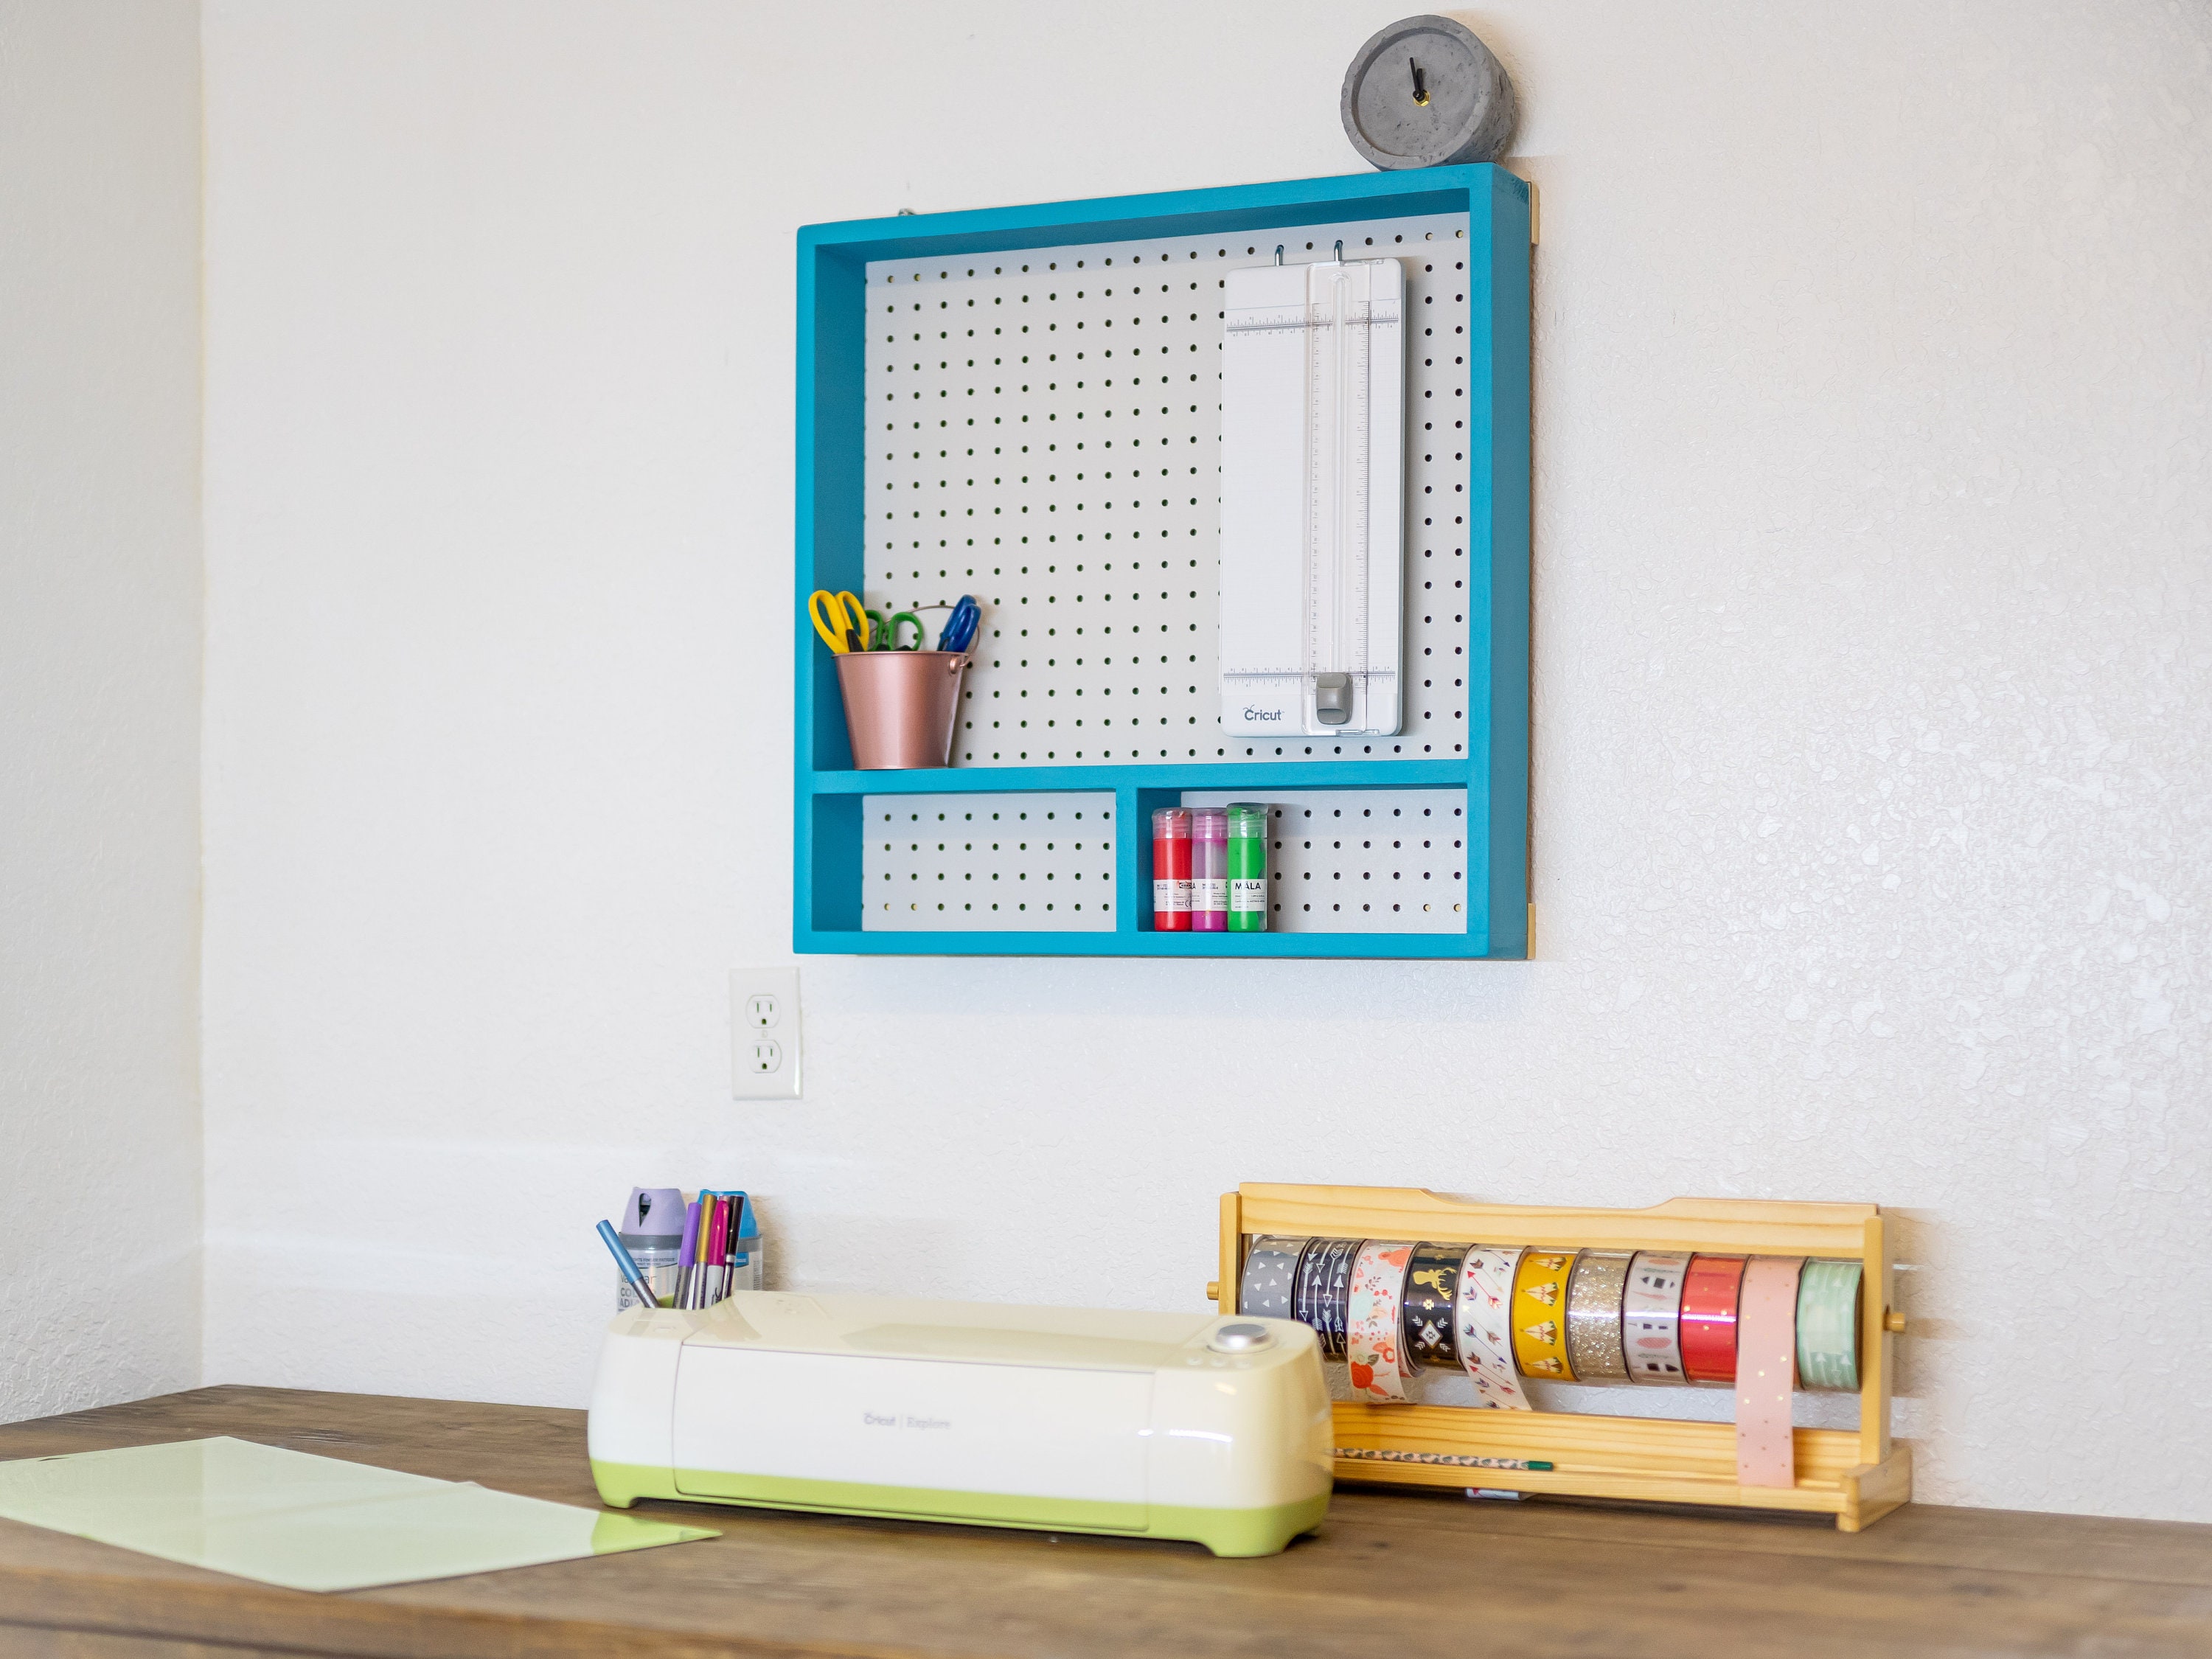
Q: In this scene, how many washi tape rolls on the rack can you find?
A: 11